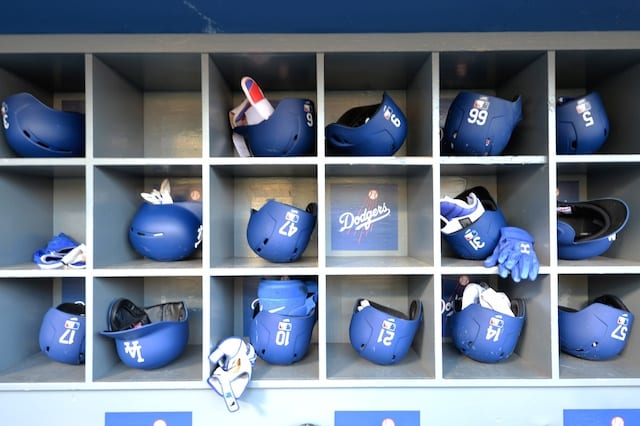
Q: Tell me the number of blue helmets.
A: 15